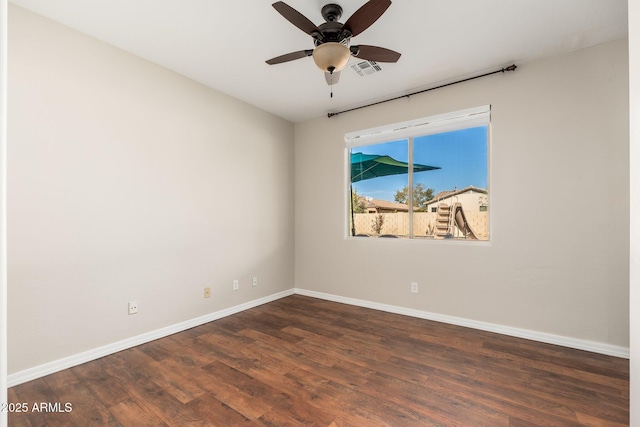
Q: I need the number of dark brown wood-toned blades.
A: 5